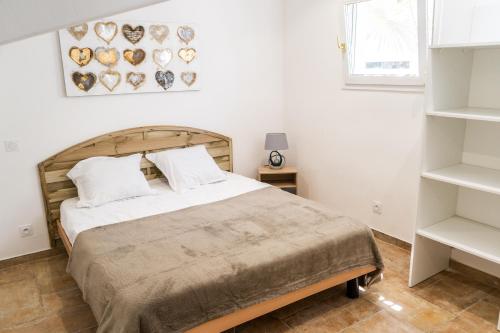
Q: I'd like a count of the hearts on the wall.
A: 15